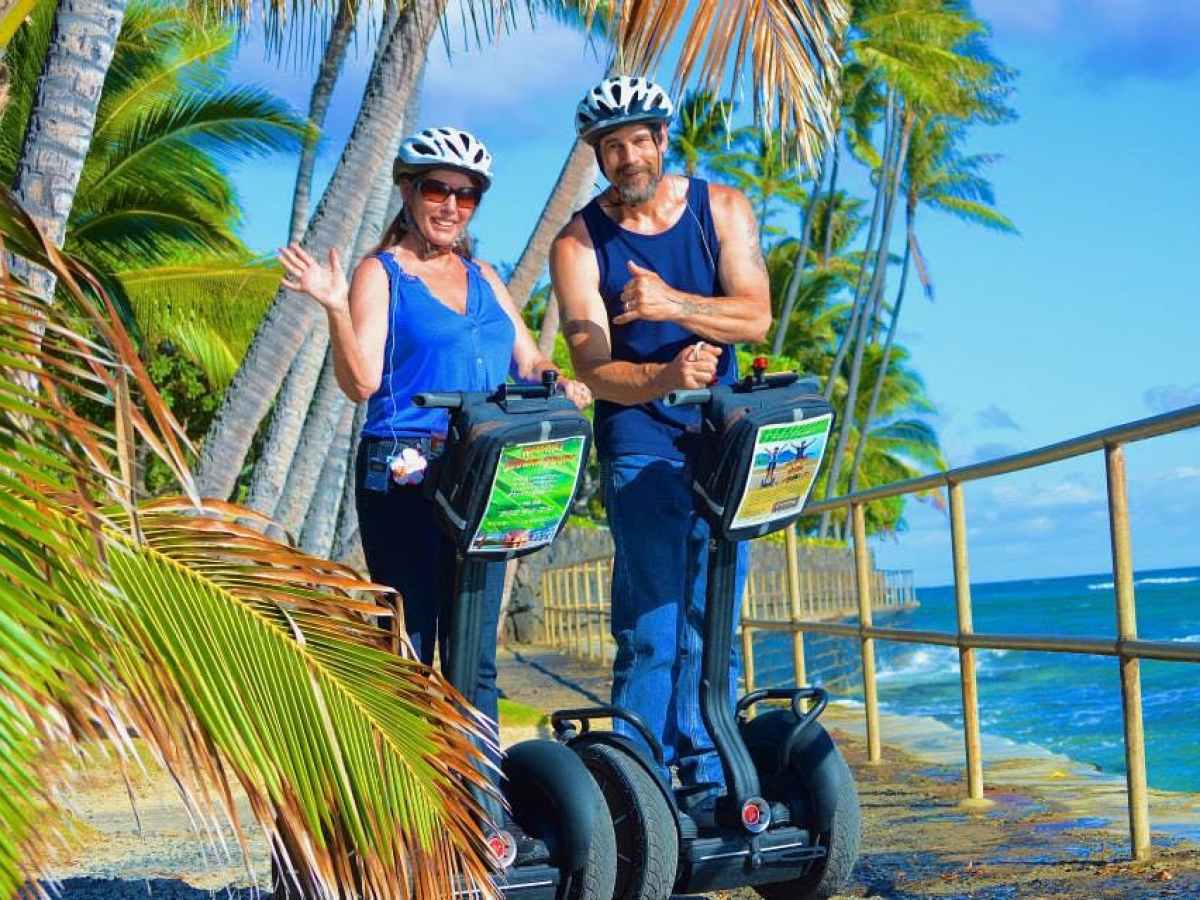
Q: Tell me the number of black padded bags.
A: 2